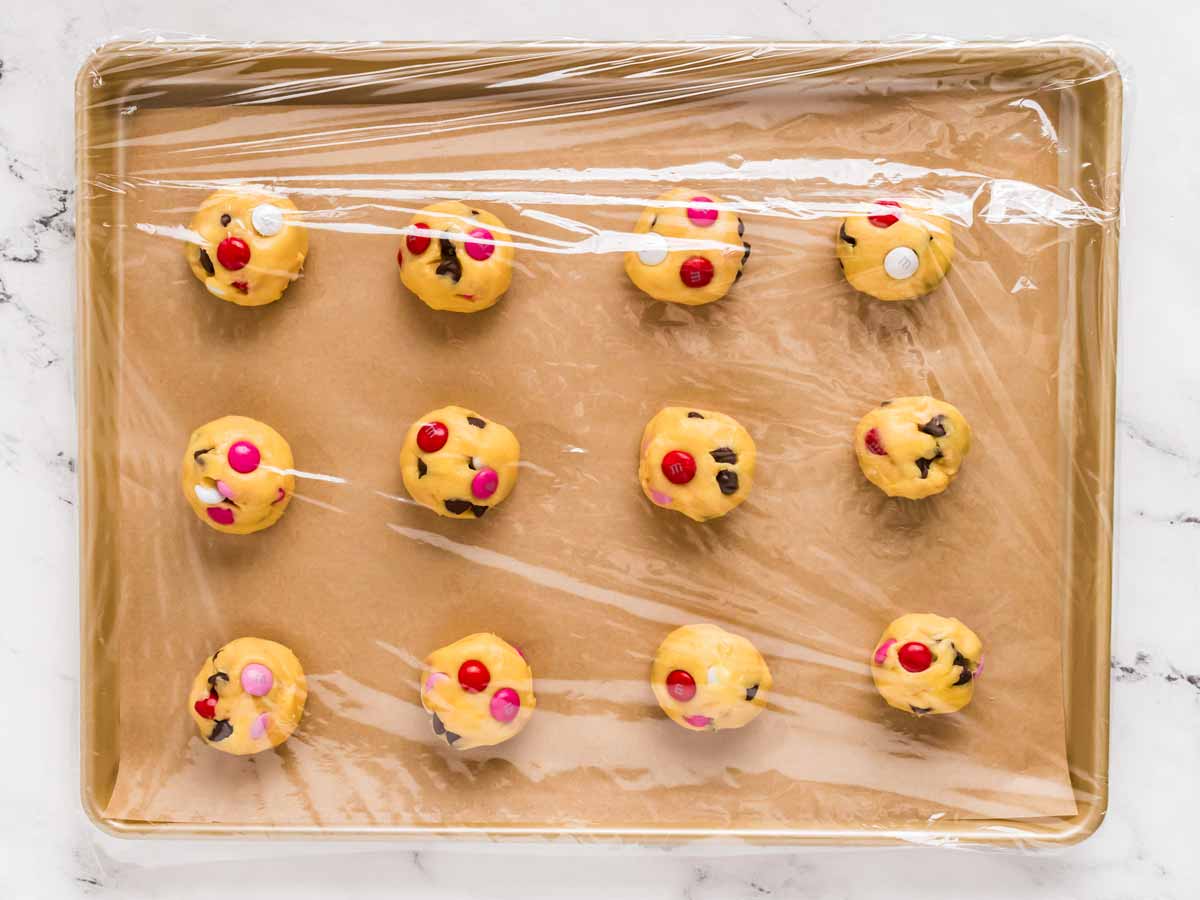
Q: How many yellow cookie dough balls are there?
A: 12